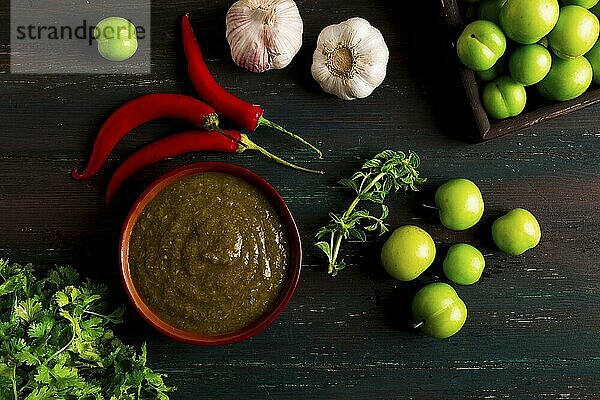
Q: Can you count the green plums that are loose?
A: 6